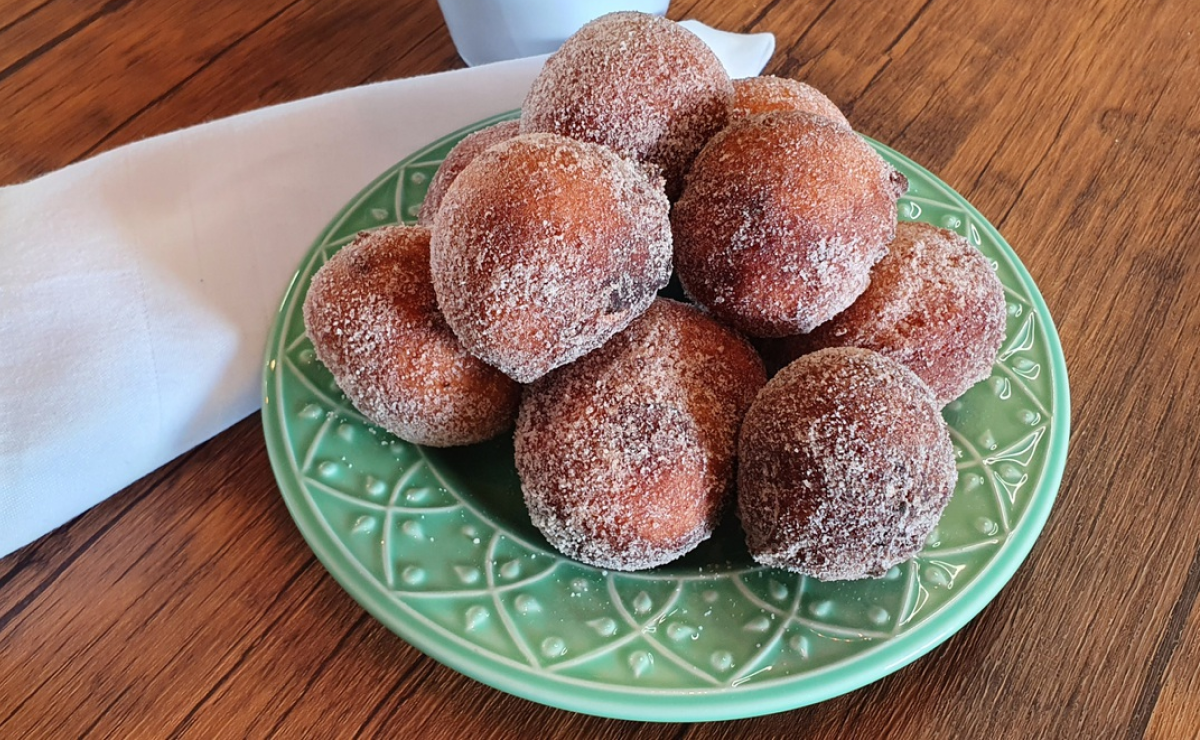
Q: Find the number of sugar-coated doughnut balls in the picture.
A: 9